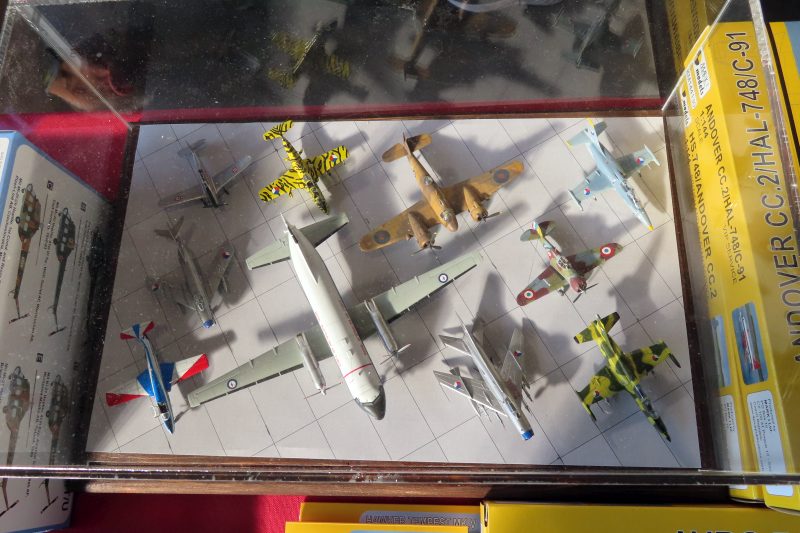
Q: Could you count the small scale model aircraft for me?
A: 10